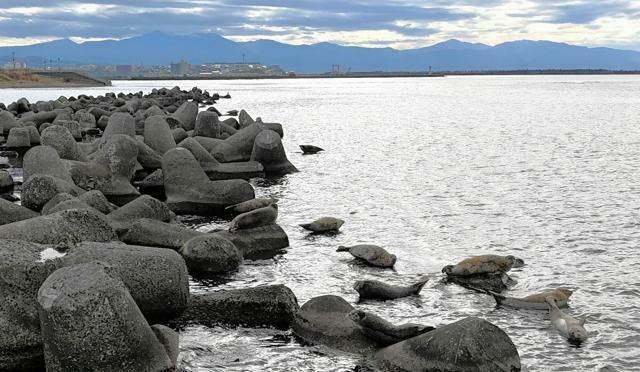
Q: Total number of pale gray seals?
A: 1